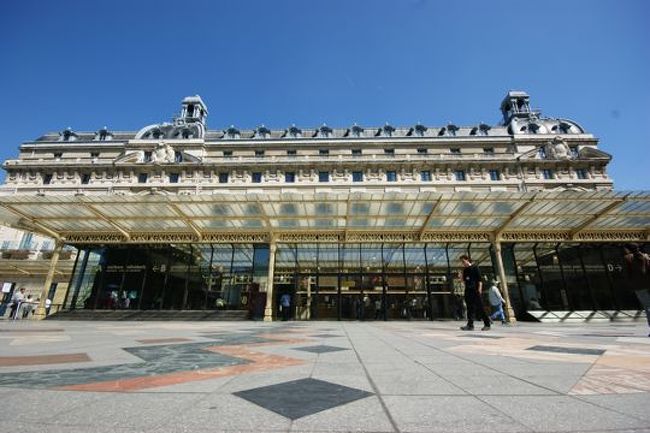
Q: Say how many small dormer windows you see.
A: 15